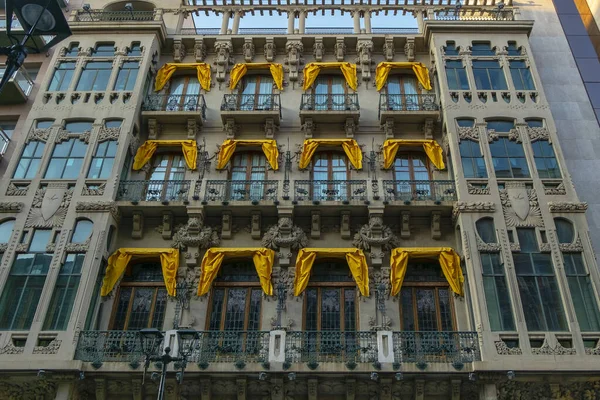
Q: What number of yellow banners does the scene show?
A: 12